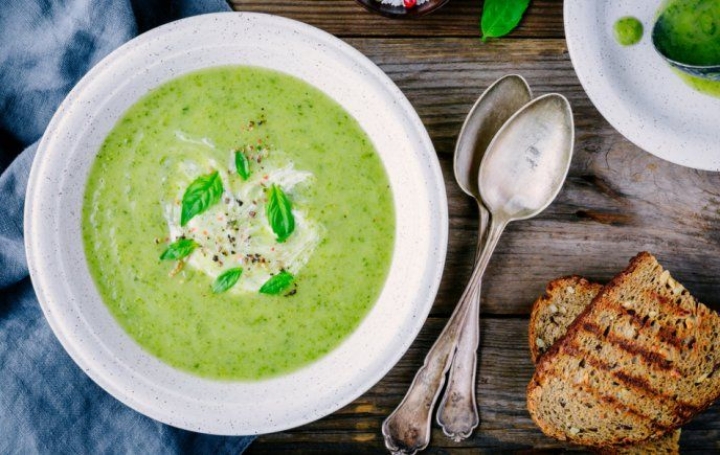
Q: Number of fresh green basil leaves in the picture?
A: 7